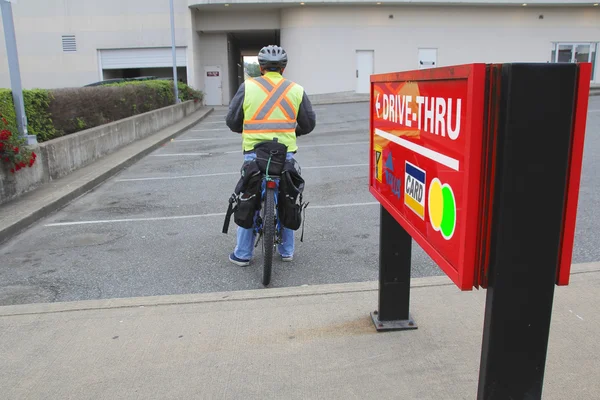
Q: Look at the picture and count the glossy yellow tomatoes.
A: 0